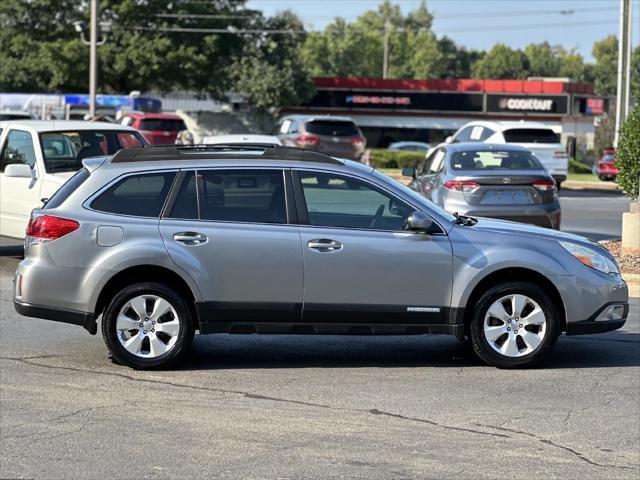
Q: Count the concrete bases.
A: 1